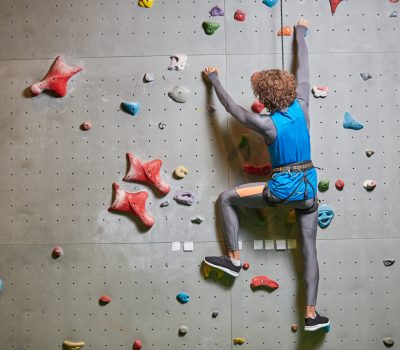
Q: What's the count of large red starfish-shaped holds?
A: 3